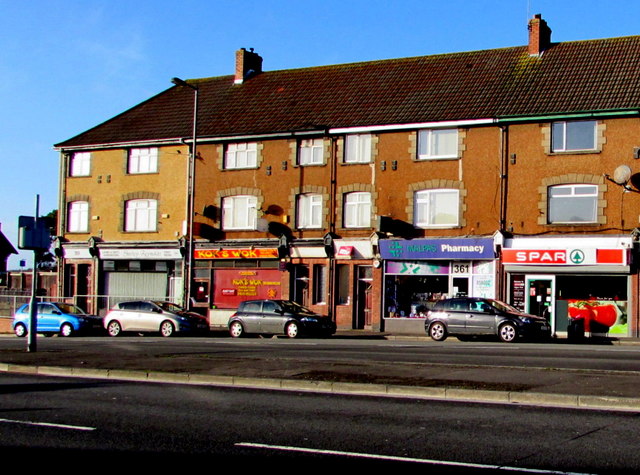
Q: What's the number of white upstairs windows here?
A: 14